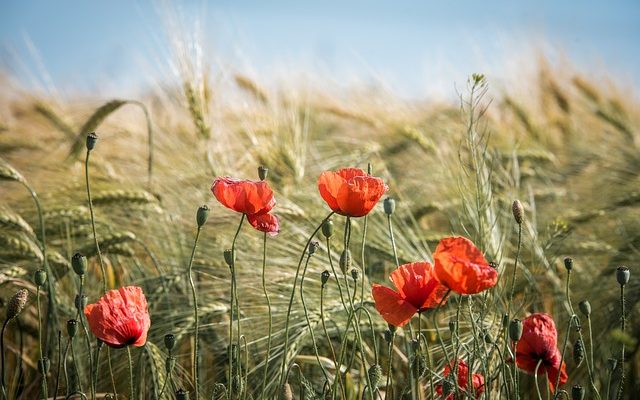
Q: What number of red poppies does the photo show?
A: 7